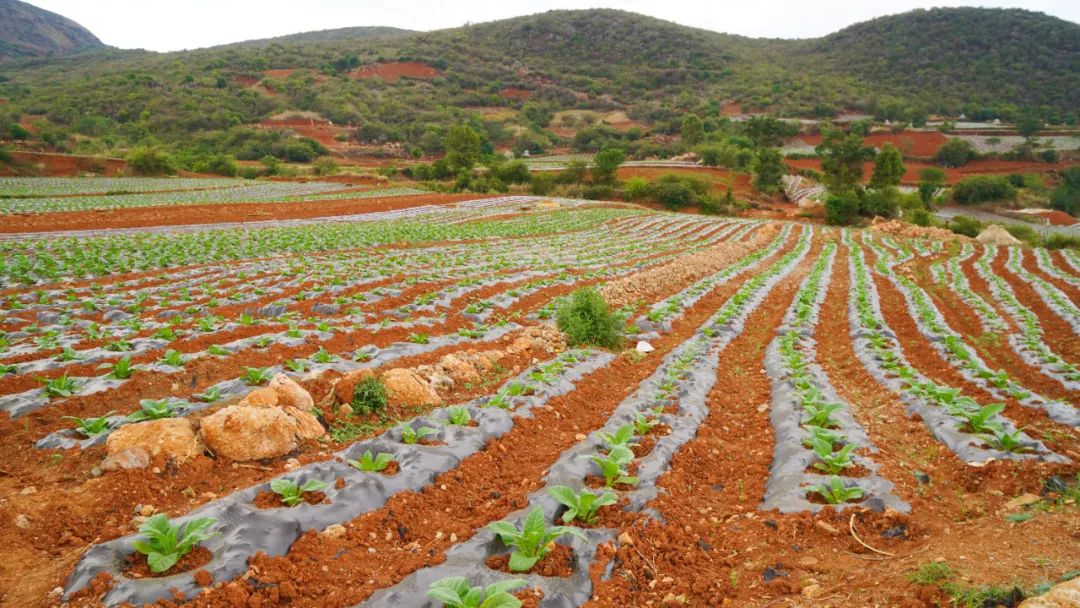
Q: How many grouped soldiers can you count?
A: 0